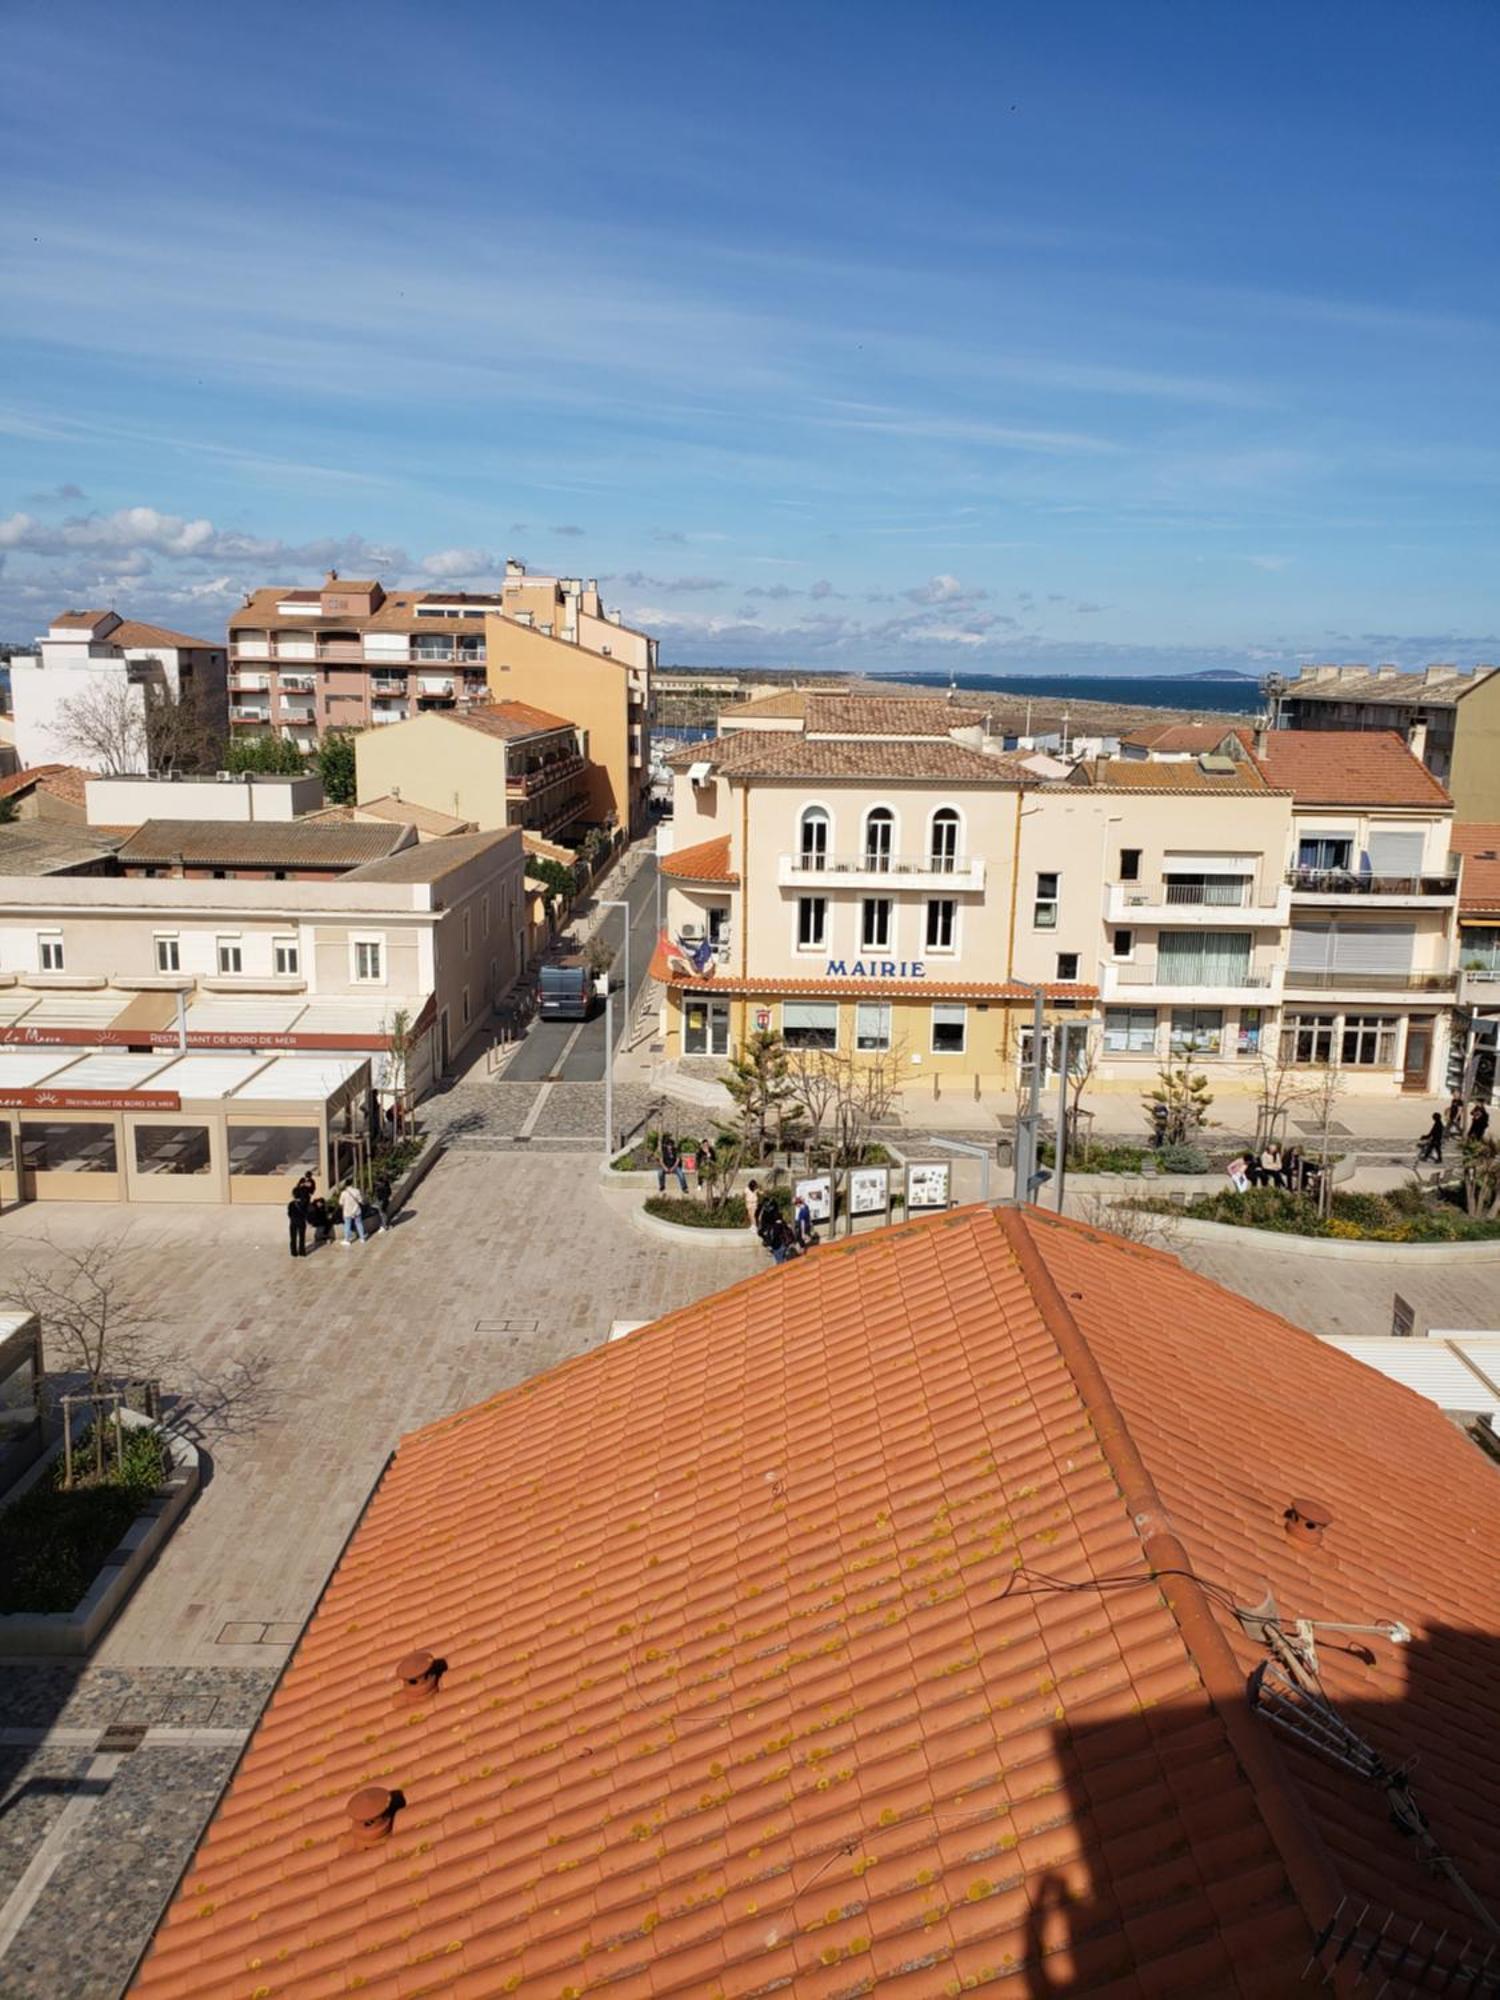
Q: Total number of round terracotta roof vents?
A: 3